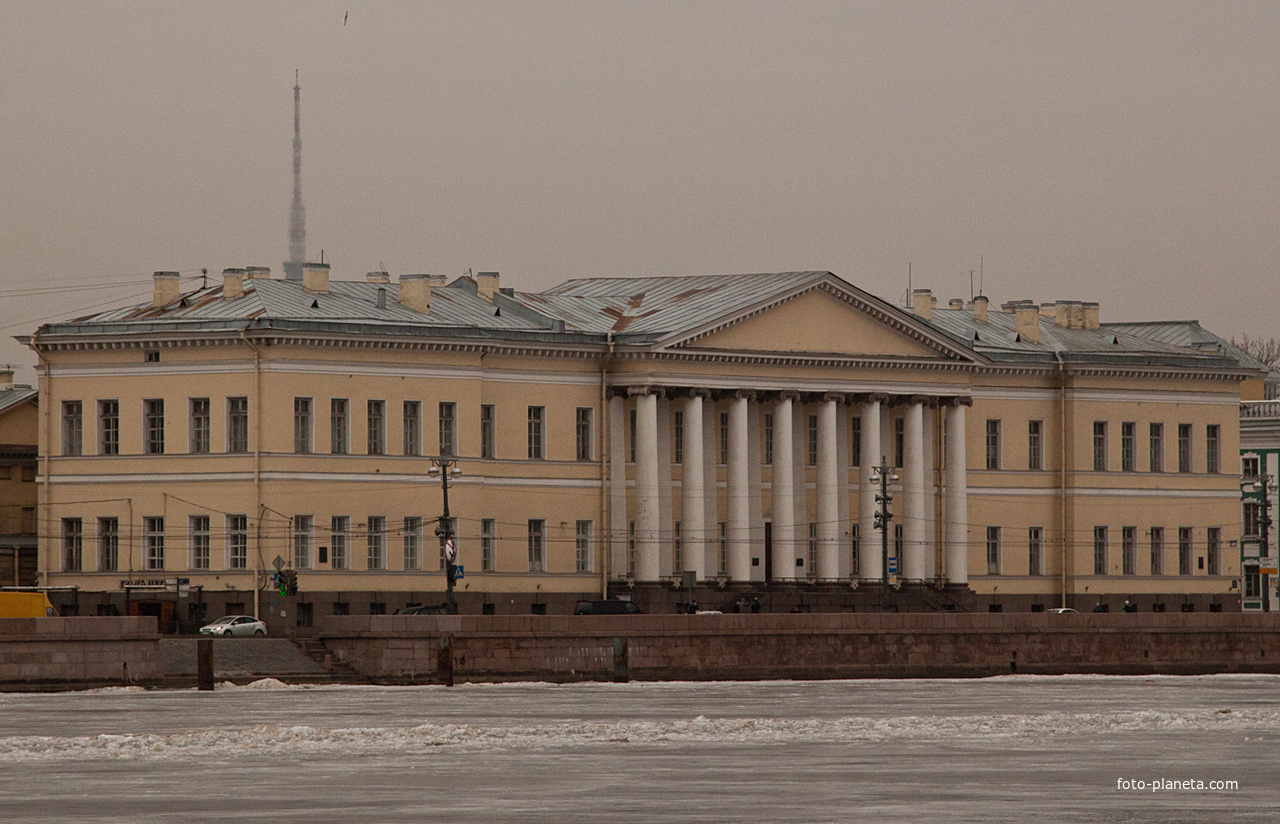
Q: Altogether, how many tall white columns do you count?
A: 8